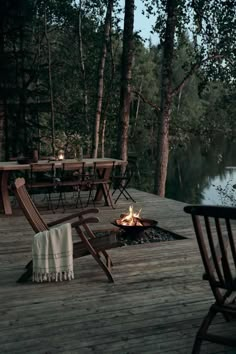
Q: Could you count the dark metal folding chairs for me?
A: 4